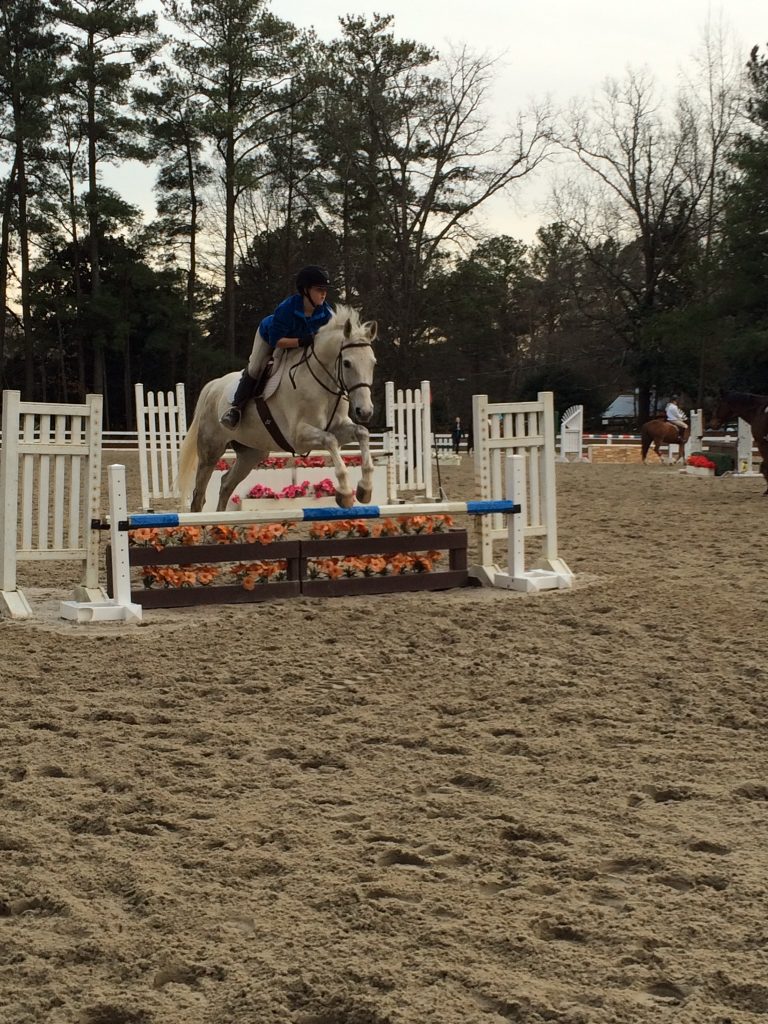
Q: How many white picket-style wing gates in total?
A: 4